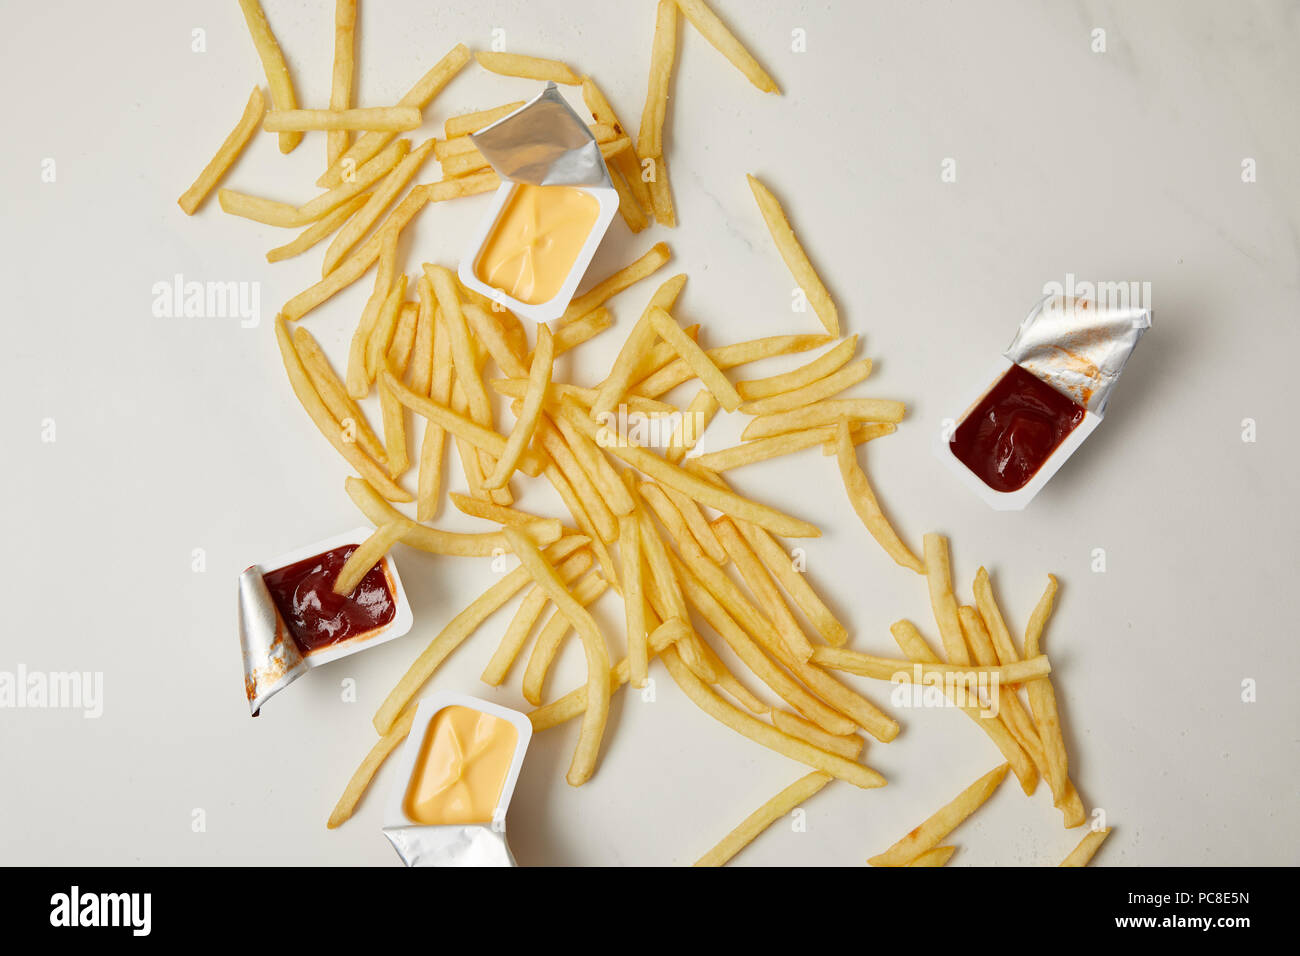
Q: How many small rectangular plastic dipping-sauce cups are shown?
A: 4